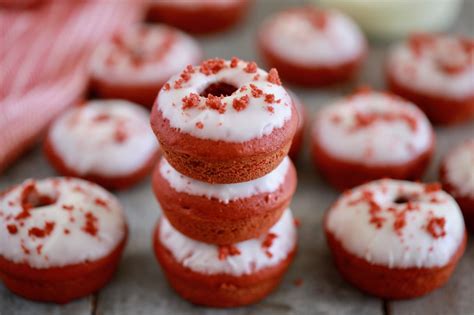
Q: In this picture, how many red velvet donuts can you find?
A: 13